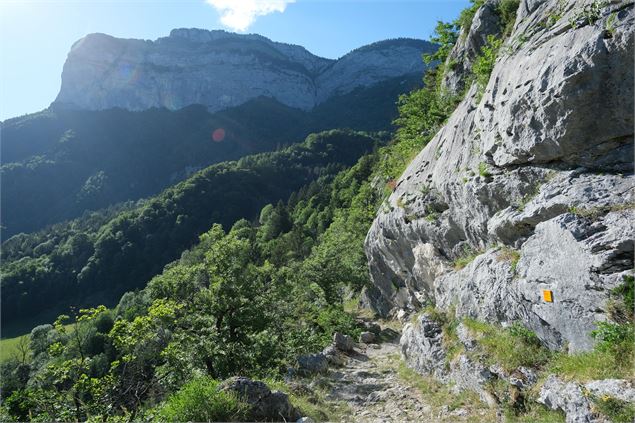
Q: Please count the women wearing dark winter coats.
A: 0